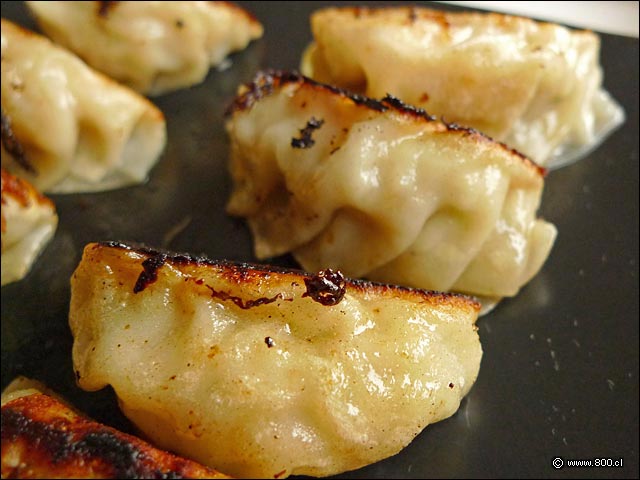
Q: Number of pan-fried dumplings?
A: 7